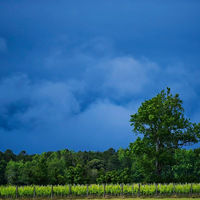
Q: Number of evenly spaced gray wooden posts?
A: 11